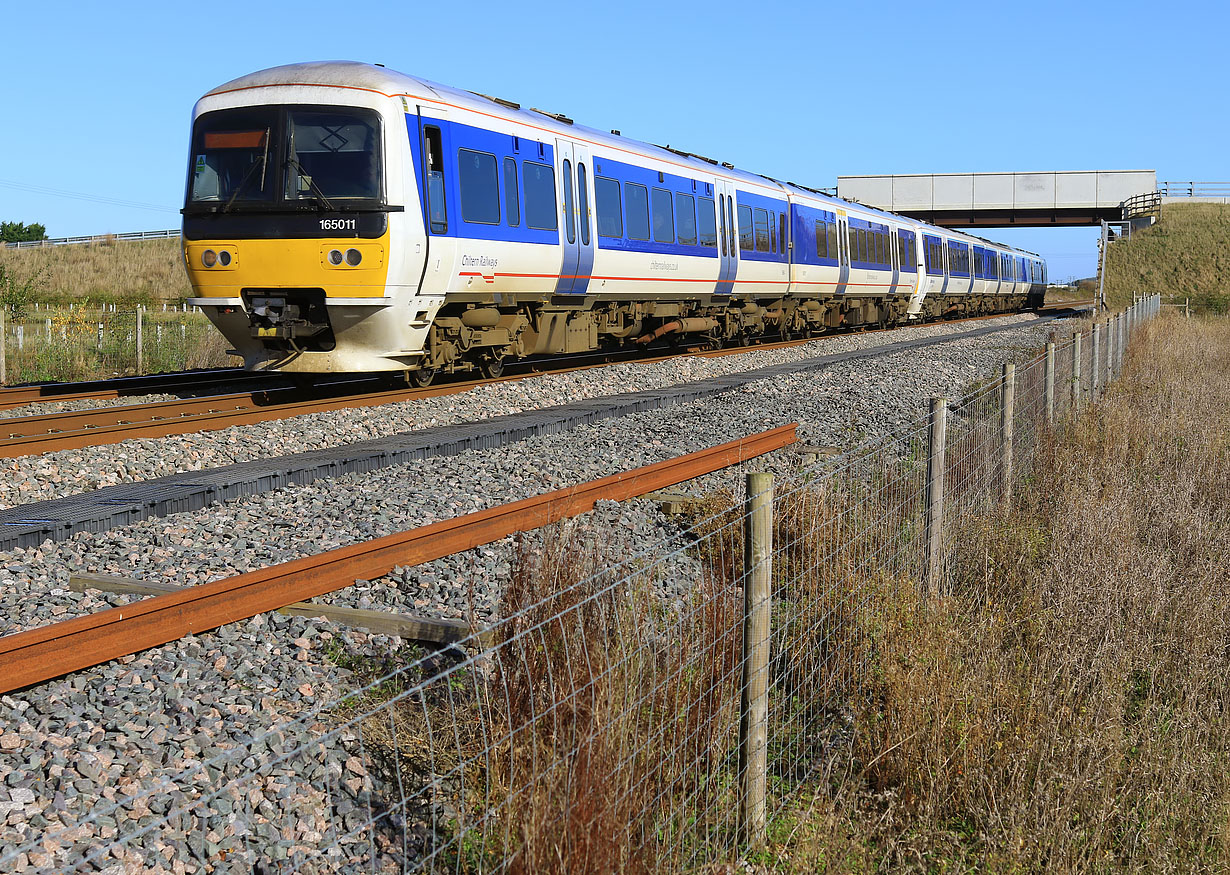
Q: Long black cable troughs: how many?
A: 1